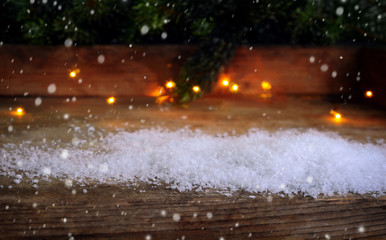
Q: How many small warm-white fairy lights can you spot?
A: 10